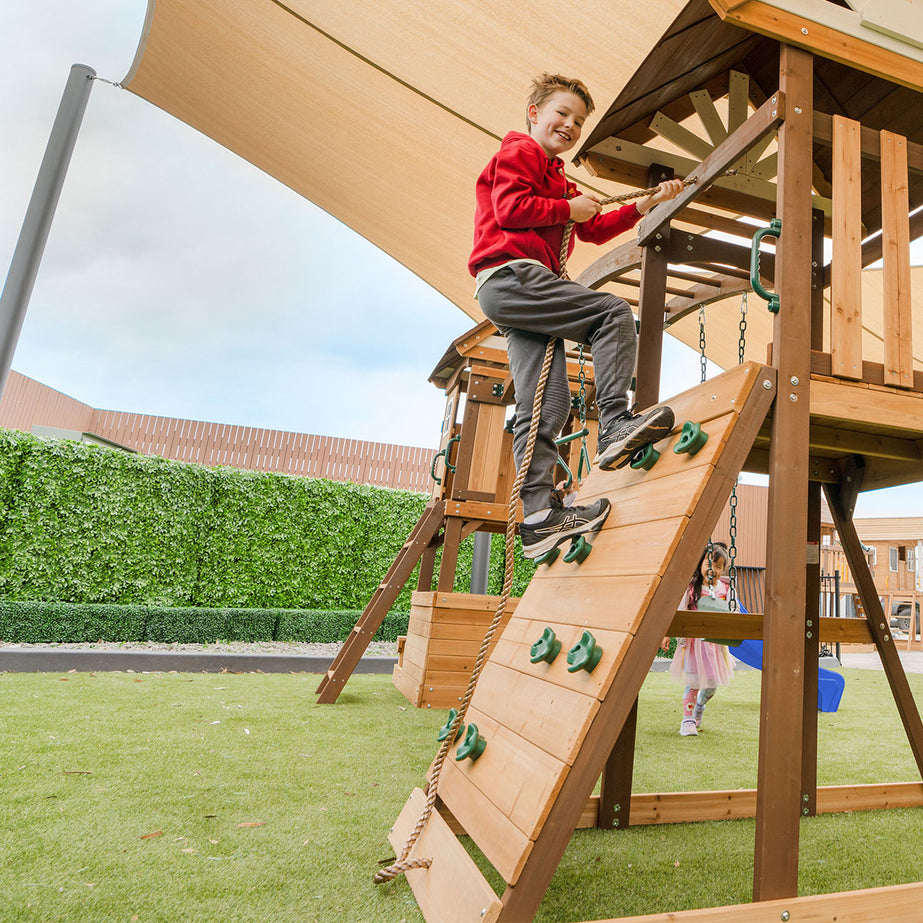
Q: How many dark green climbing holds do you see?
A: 8